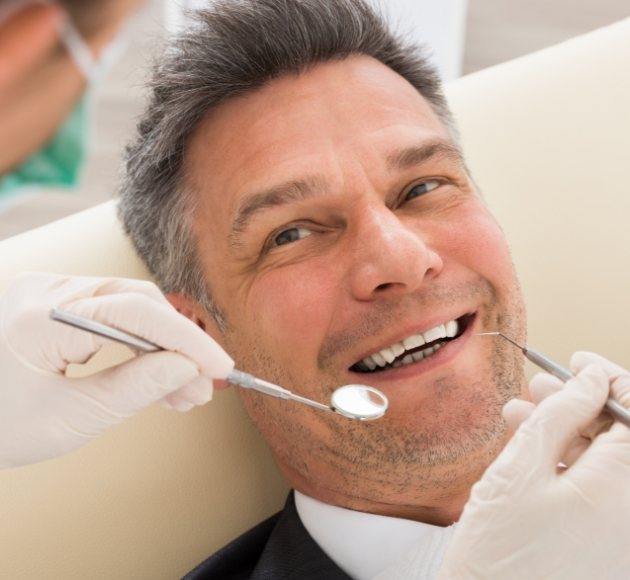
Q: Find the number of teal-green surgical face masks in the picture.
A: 1